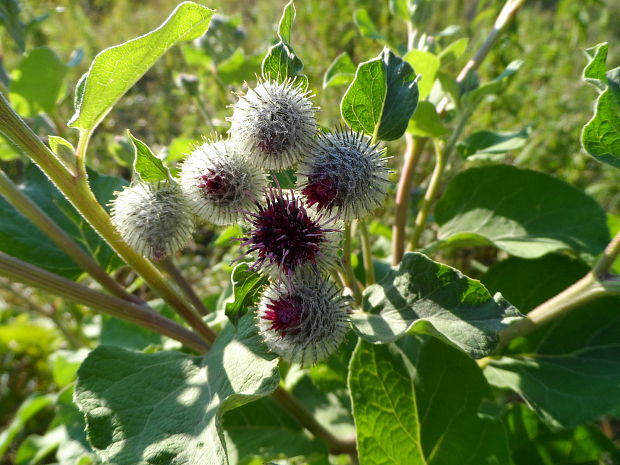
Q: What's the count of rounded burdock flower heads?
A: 6